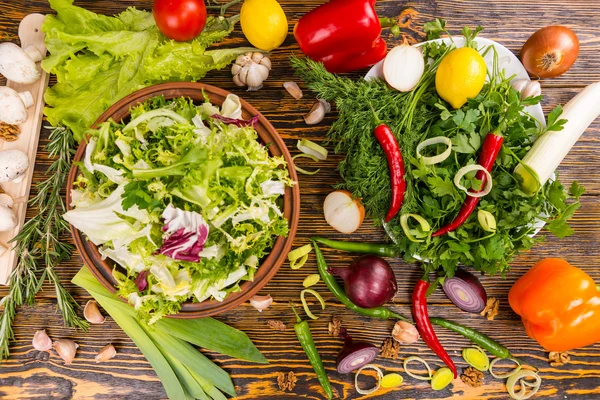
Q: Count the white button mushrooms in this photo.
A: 4